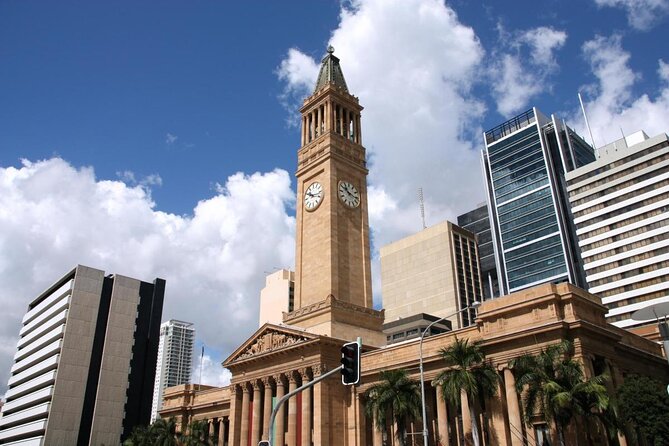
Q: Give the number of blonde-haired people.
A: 0